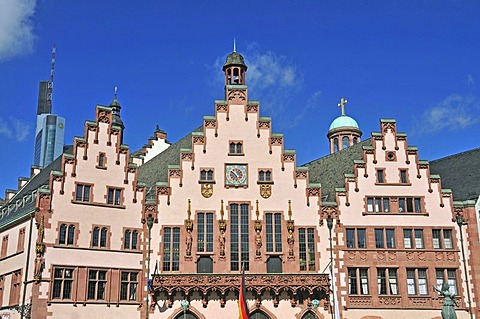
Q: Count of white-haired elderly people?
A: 0